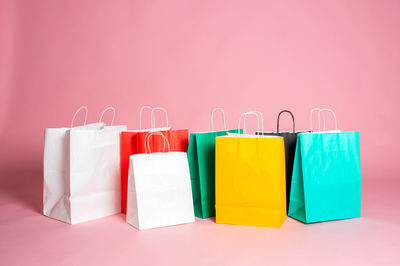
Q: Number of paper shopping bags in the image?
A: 7